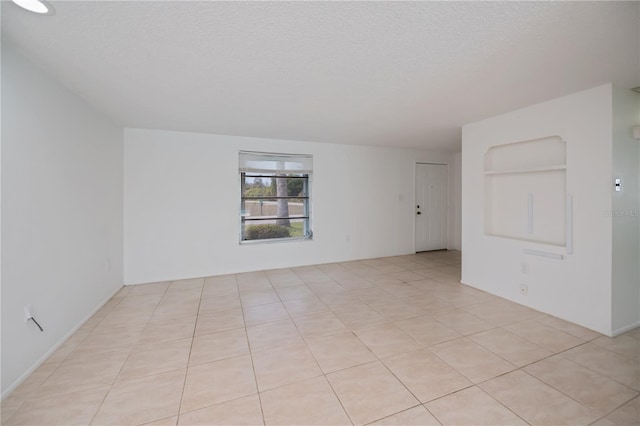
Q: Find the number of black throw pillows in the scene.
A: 0